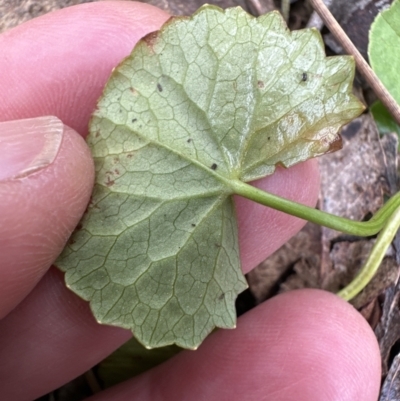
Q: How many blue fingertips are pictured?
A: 0